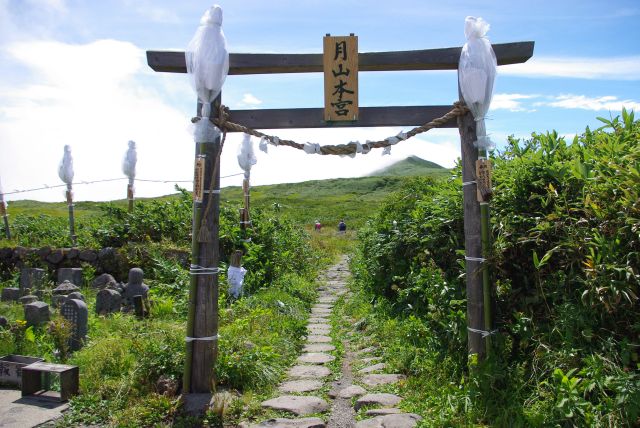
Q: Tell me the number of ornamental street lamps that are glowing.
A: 0